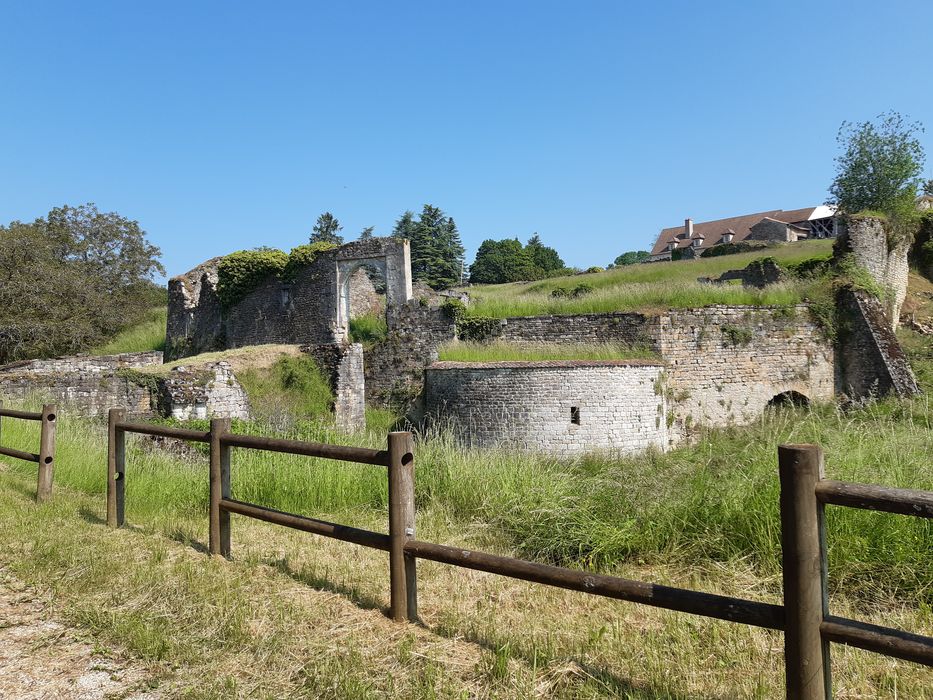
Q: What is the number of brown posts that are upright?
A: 5